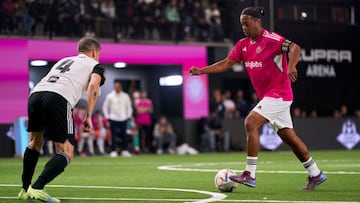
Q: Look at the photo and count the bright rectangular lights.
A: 3